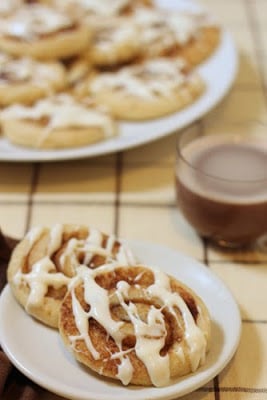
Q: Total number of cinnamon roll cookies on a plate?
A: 2